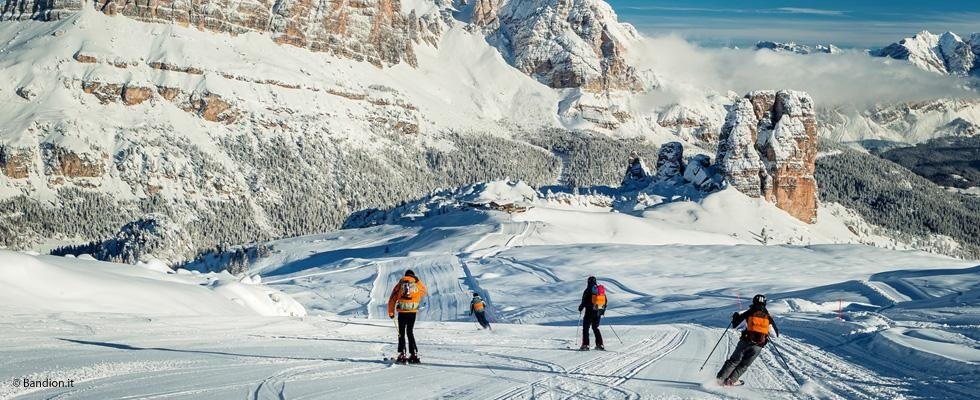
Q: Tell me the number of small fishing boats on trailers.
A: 0